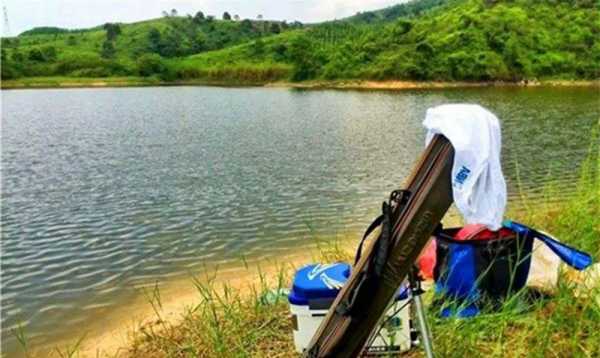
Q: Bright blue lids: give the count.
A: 1